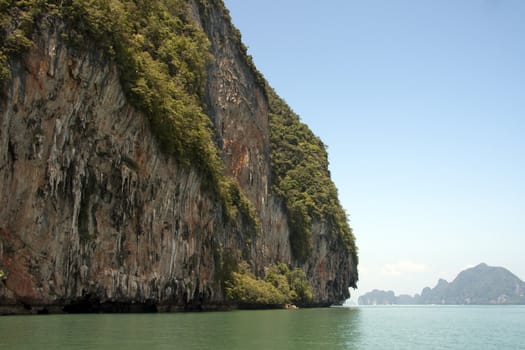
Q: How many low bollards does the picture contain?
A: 0